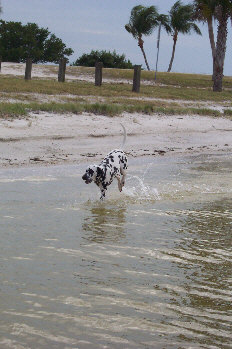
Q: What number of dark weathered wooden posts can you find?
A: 4